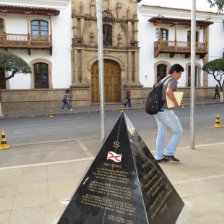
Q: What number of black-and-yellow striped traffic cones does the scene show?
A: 5